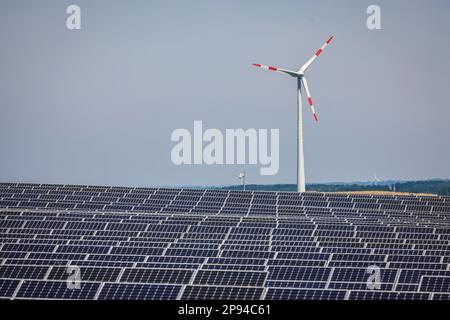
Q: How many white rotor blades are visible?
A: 3